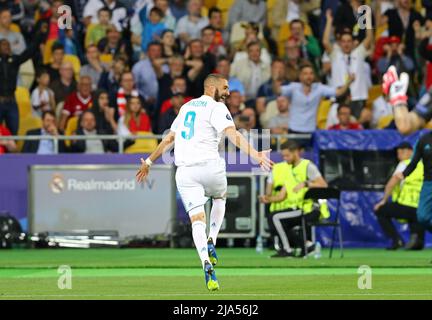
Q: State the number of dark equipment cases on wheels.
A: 2